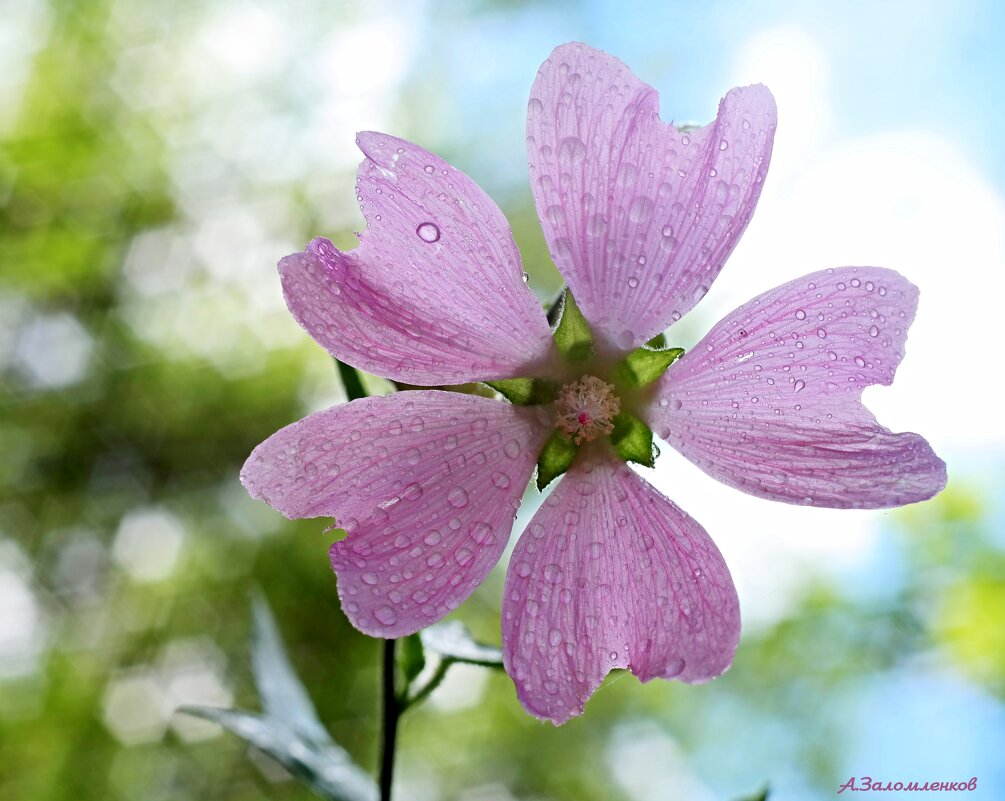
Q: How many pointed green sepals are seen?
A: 5